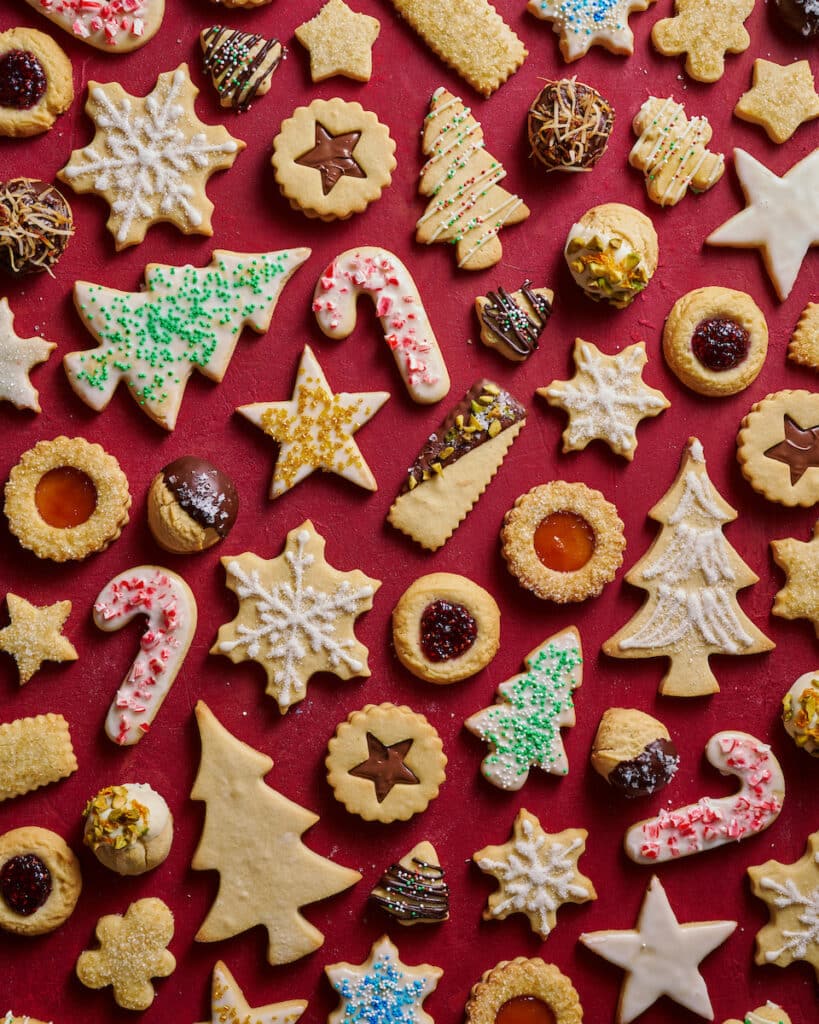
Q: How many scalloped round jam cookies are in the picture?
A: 3